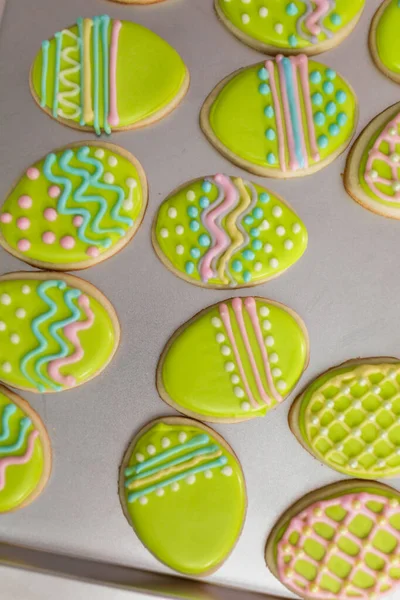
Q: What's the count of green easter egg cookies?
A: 13